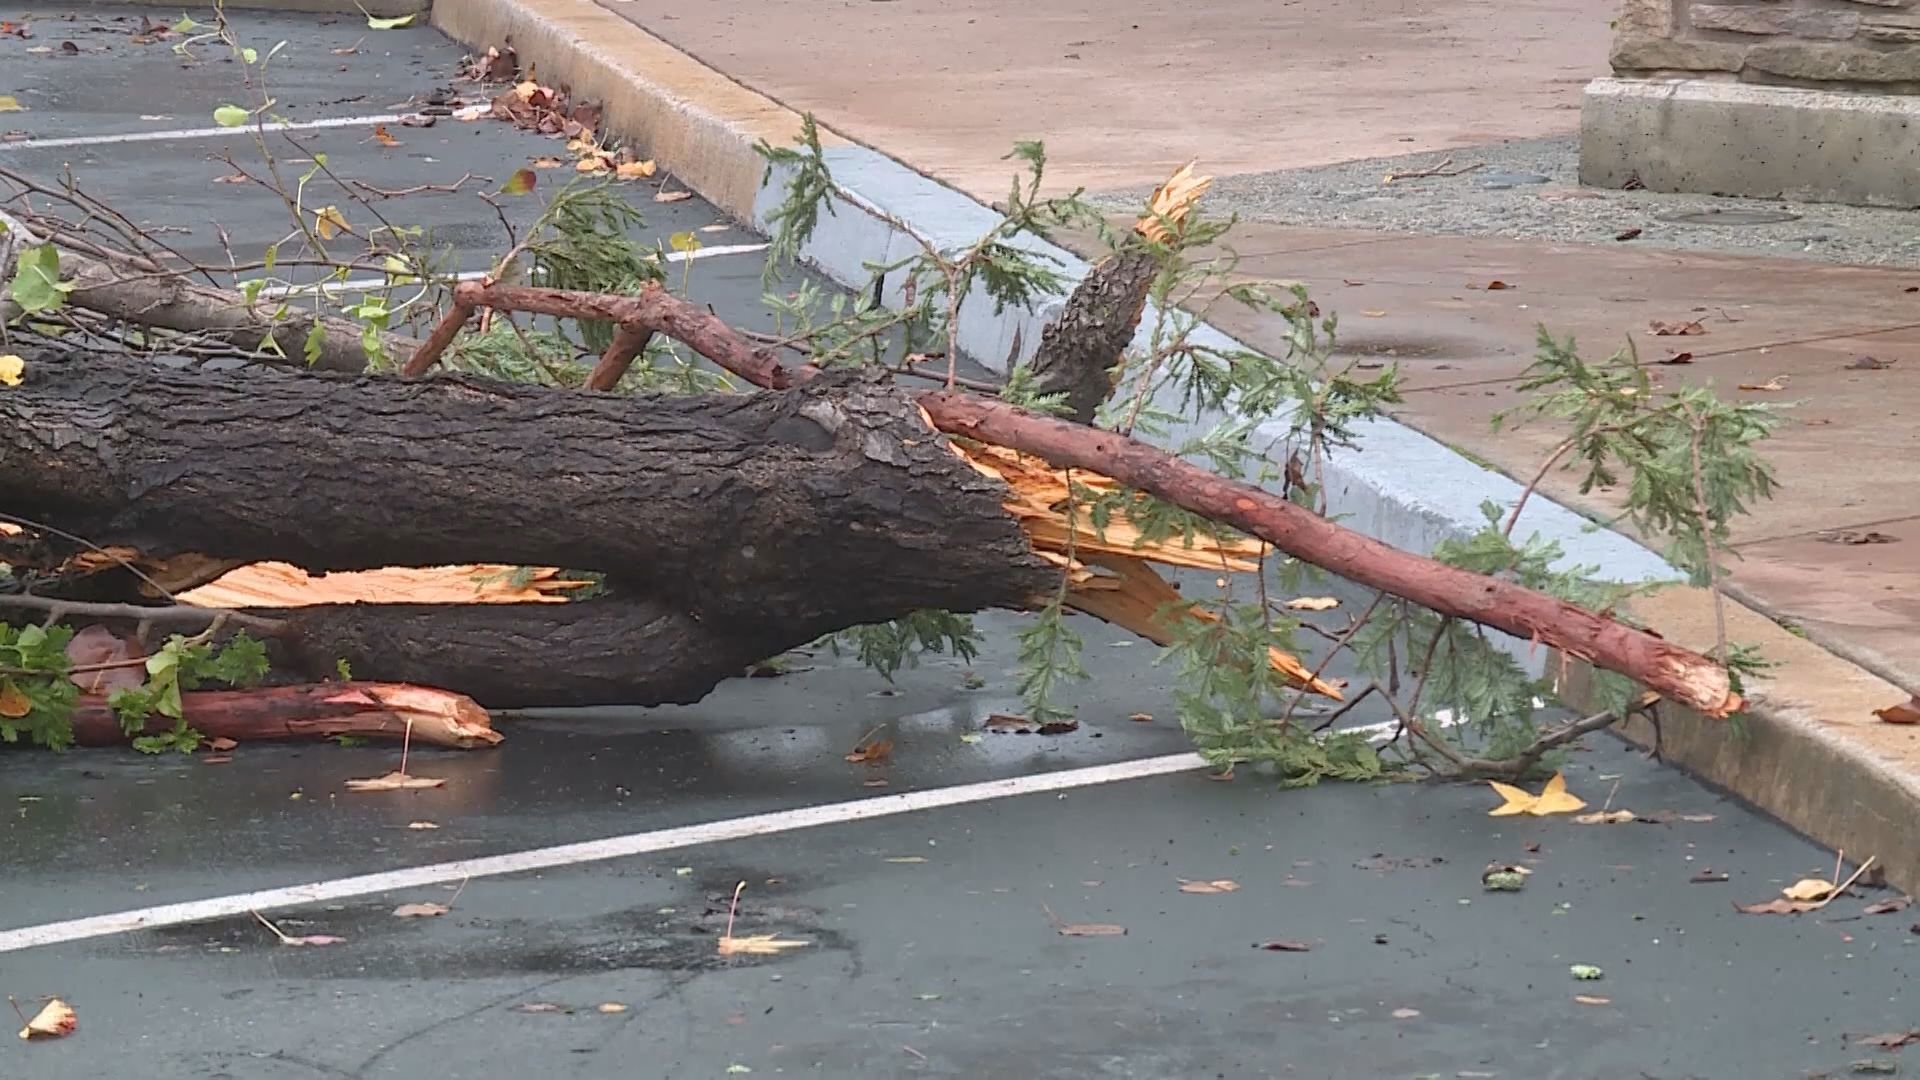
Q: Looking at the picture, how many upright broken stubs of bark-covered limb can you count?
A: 1